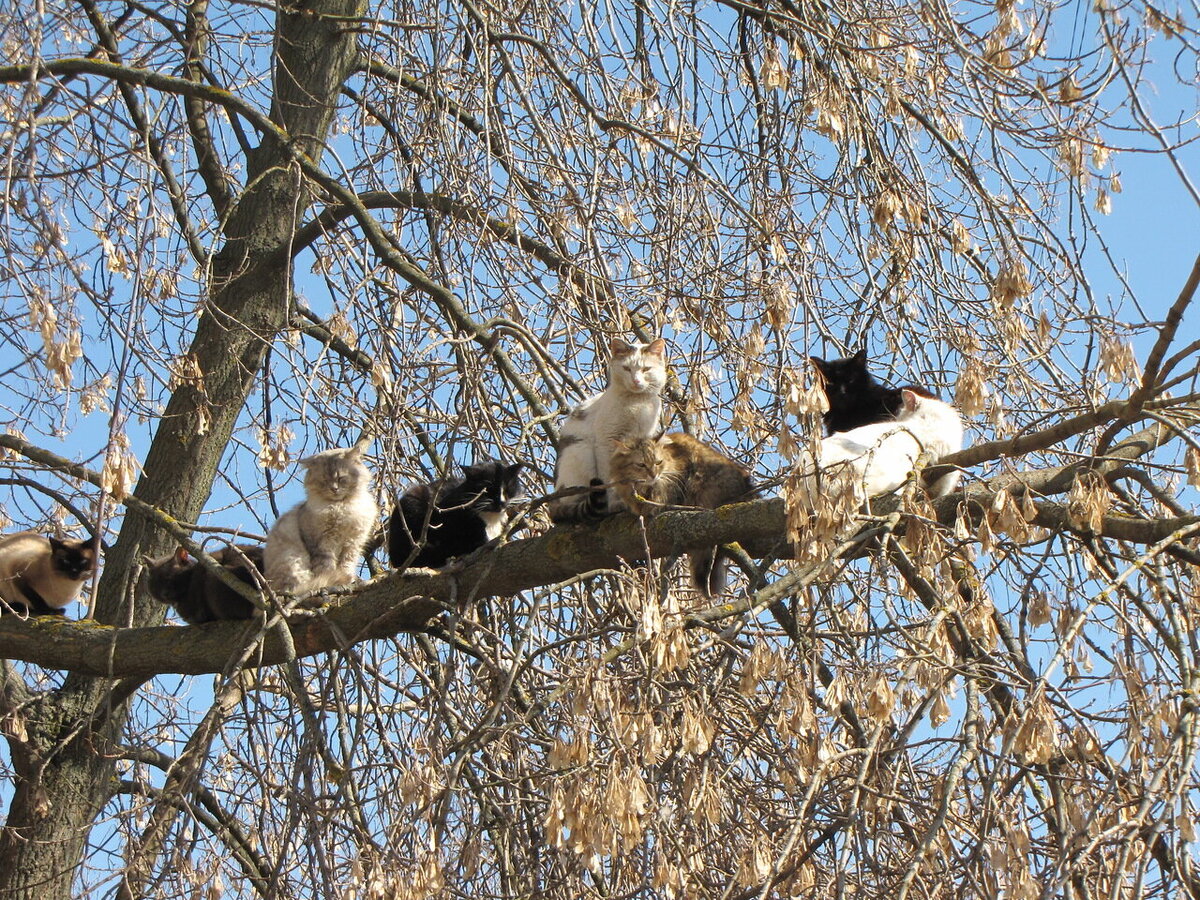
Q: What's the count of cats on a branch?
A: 8